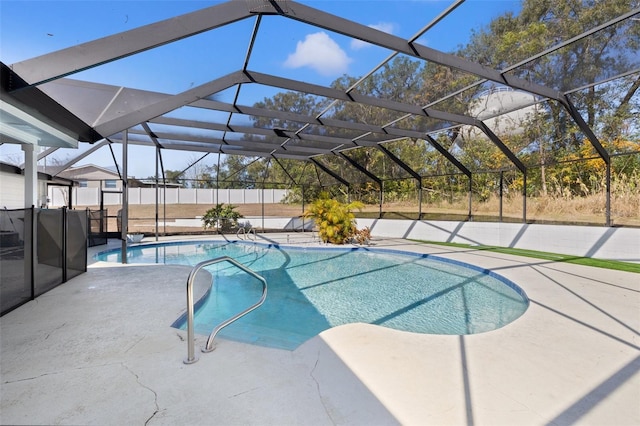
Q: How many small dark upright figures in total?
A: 0